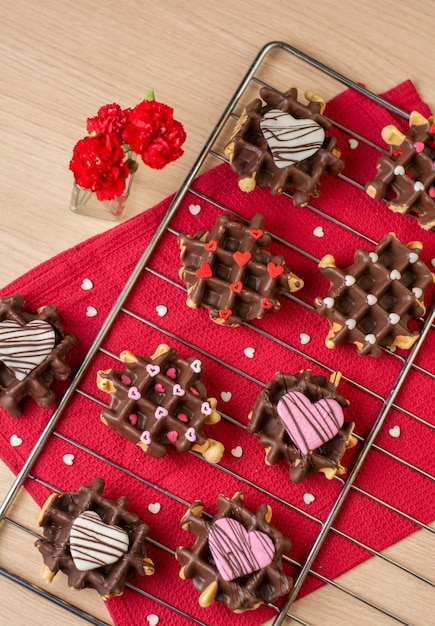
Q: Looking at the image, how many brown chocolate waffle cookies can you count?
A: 9